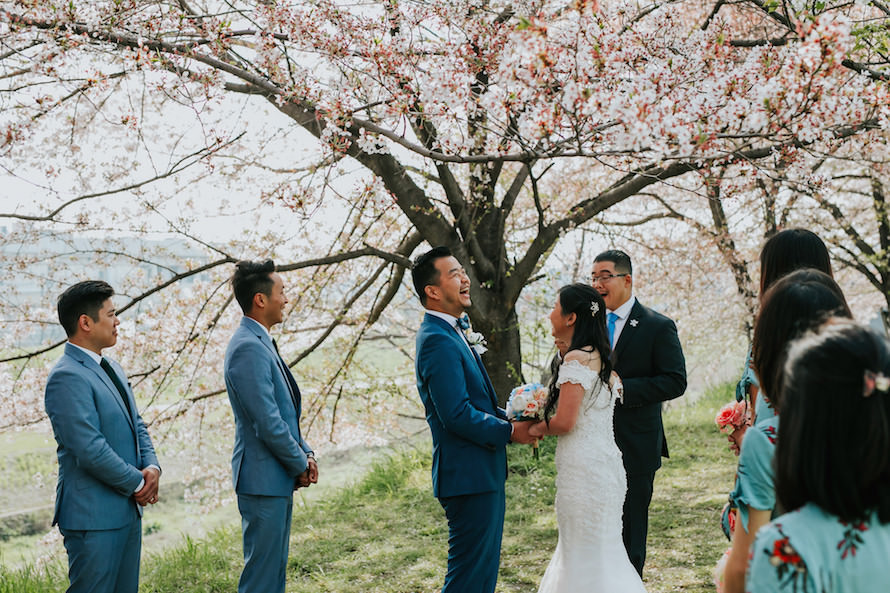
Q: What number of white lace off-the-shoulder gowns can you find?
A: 1